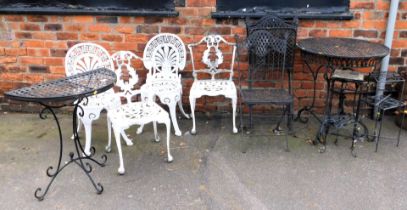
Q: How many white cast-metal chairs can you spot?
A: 4